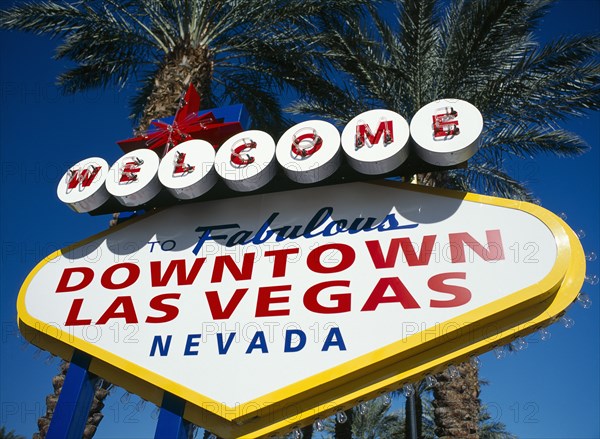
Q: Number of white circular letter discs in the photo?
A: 7